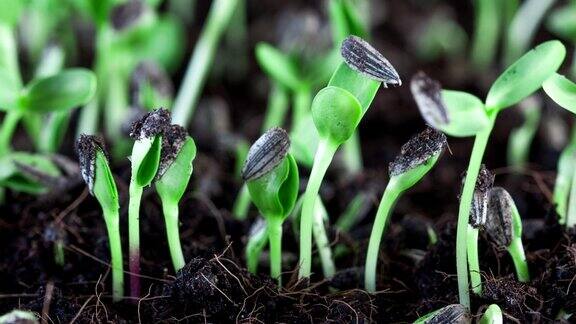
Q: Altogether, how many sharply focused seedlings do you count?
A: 9